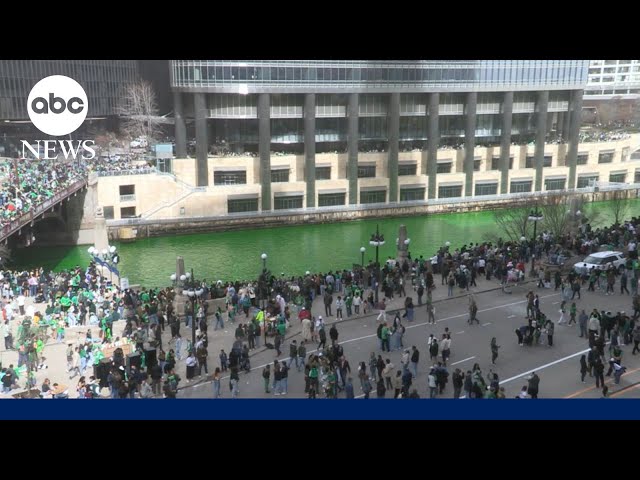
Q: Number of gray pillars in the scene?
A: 11